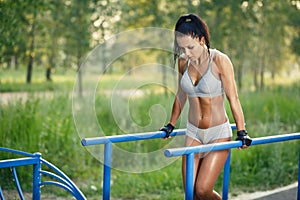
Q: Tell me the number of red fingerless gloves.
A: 0